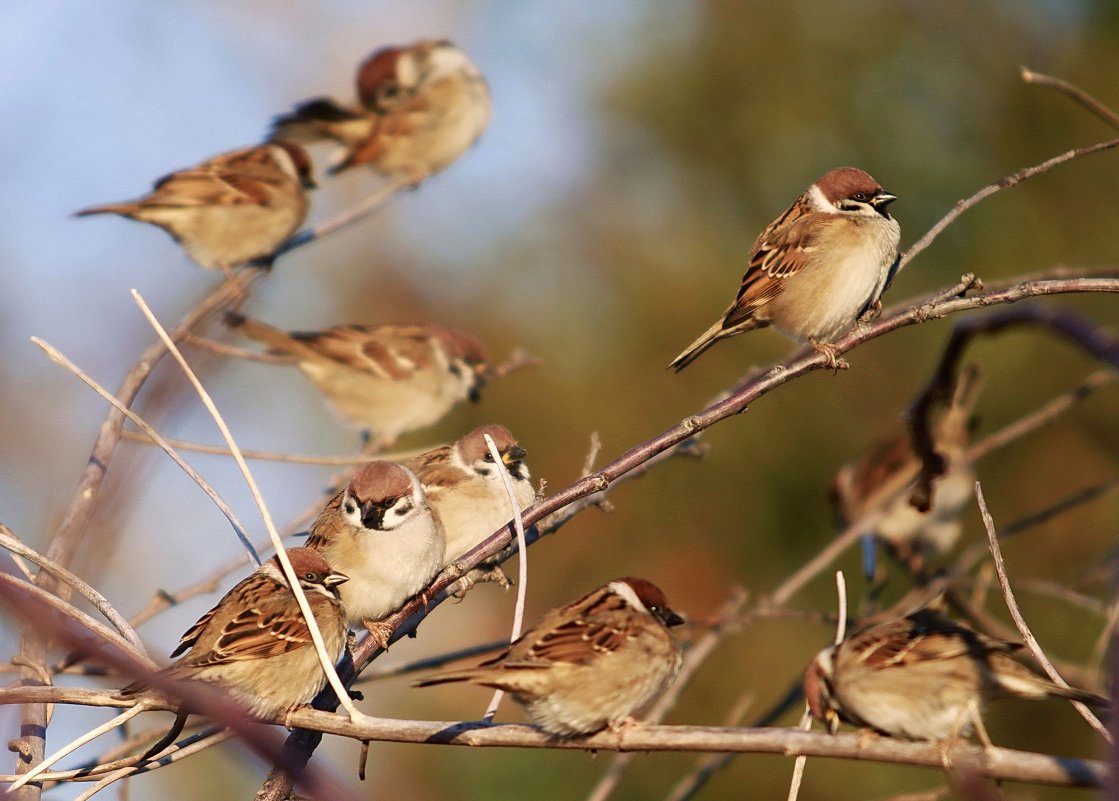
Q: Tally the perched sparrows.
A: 10